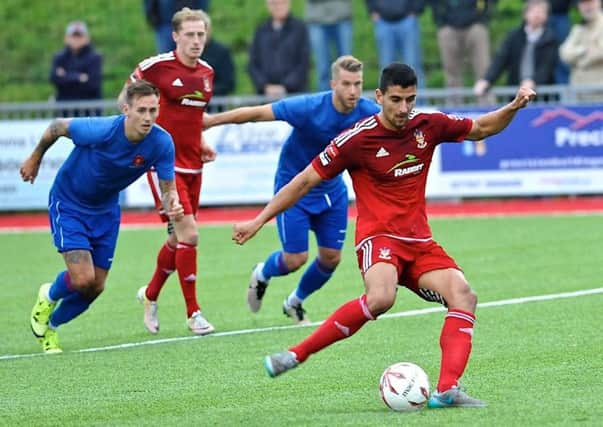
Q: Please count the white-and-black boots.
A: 2